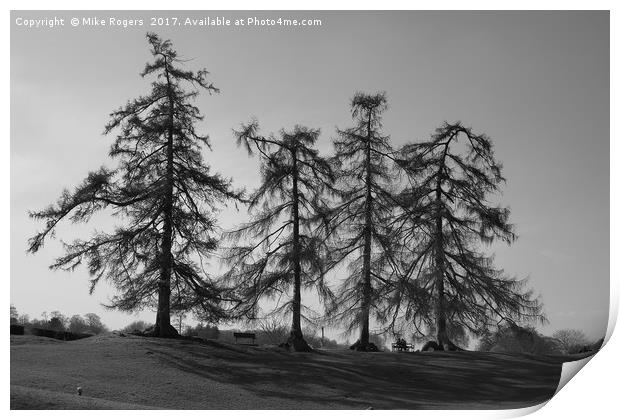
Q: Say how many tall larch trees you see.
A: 4